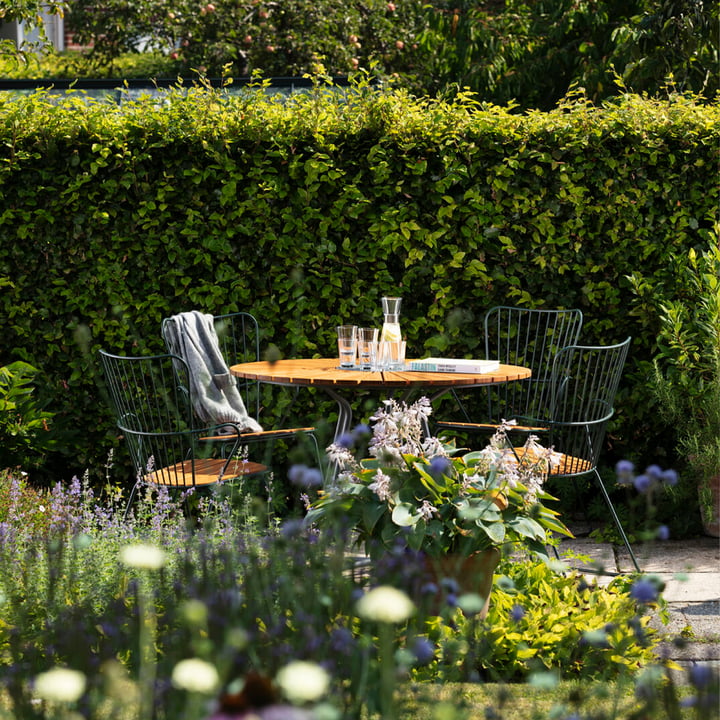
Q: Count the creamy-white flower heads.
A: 5